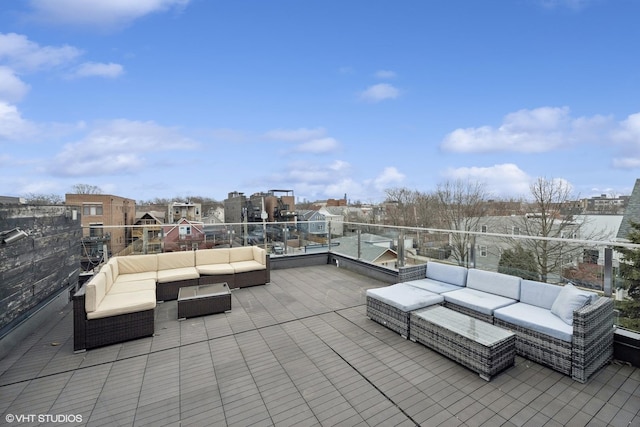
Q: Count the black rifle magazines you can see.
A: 0